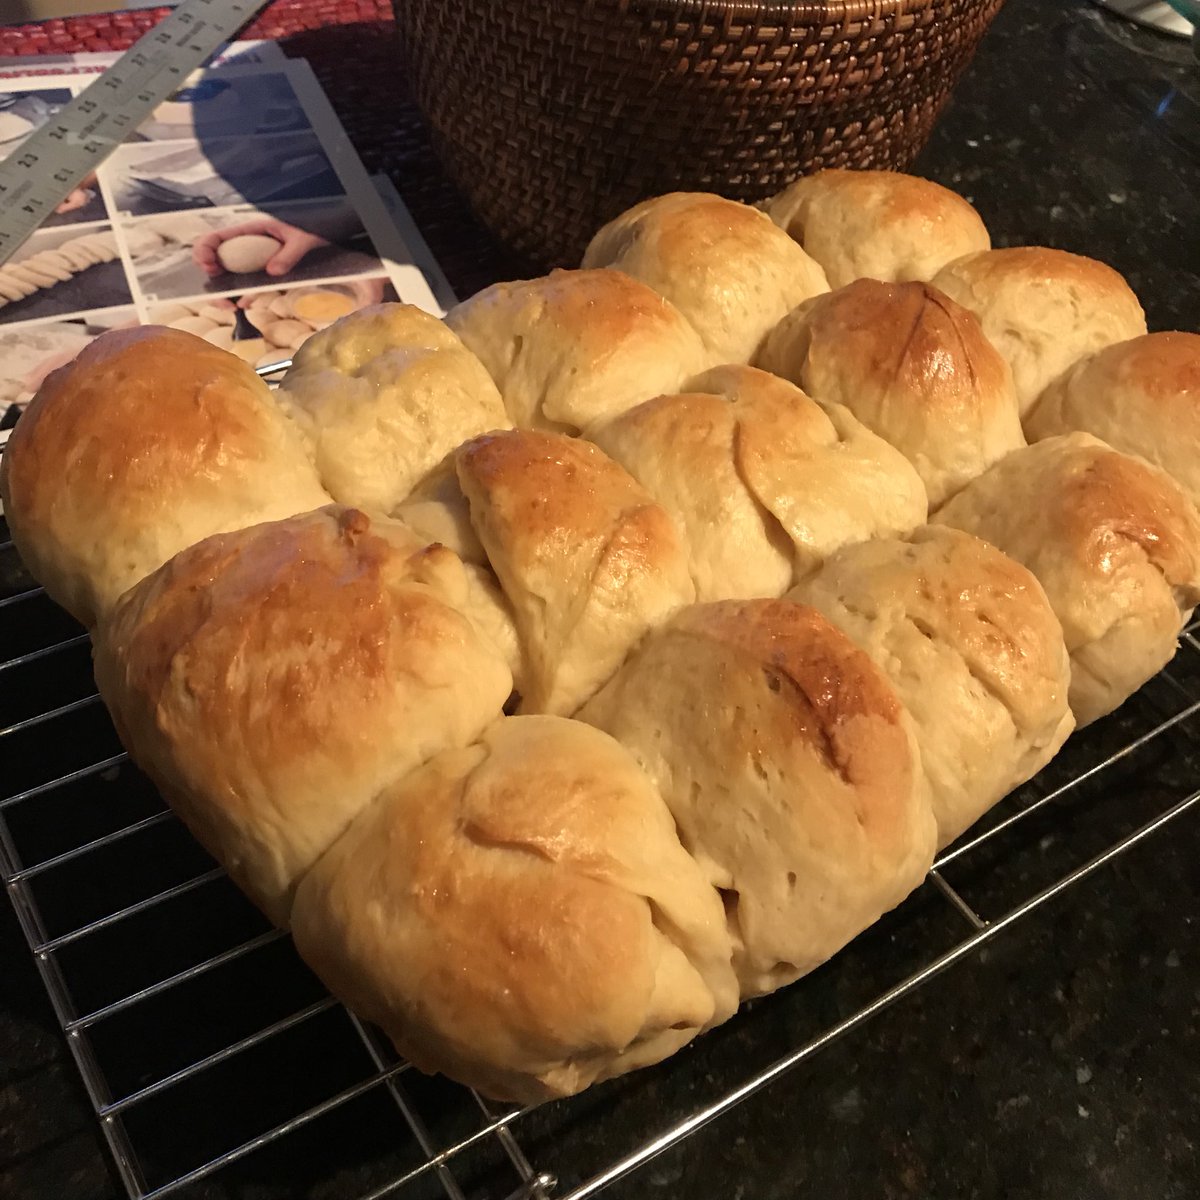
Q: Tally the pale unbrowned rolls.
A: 1